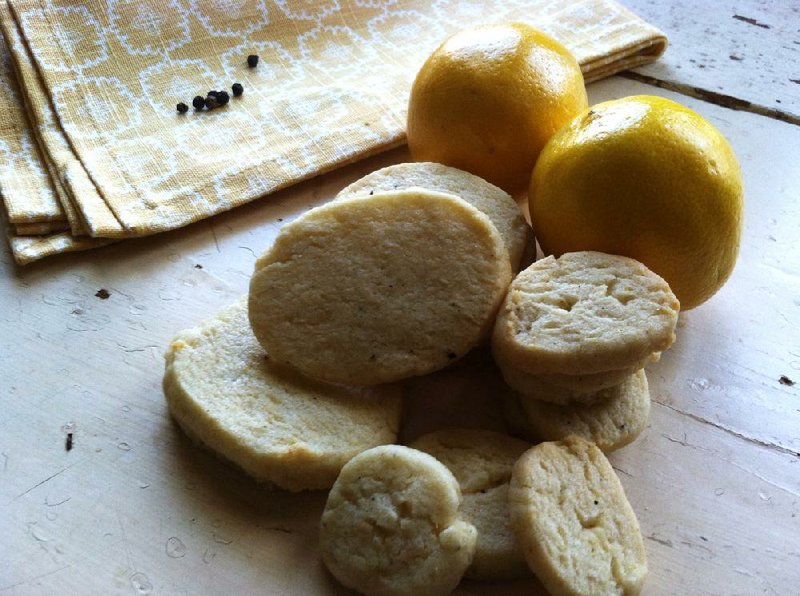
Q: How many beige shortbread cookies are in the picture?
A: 10